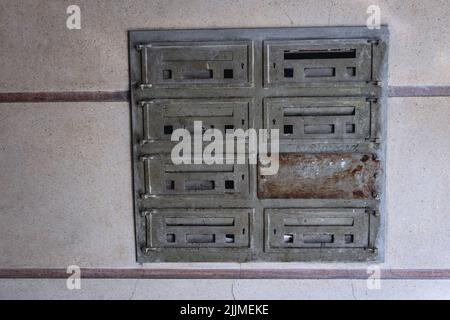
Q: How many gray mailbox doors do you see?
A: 7